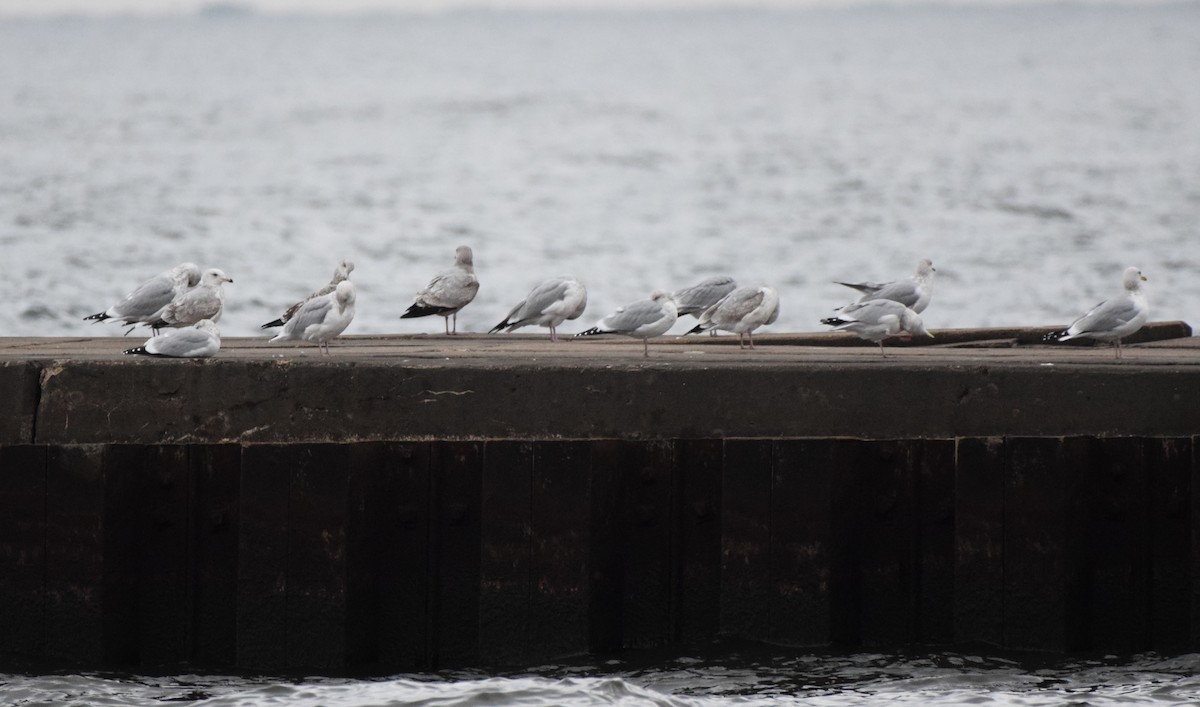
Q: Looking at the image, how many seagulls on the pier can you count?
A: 13